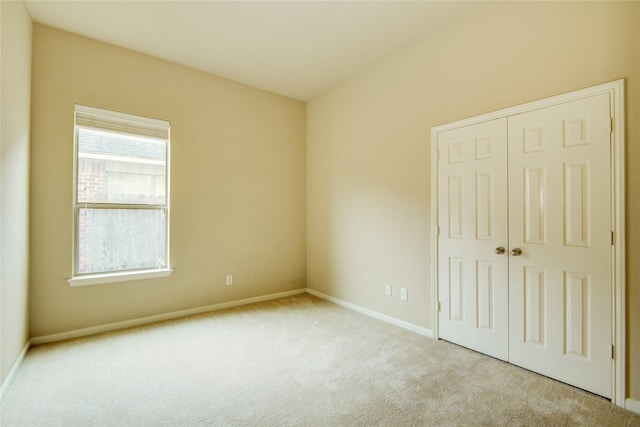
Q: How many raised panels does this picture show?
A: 12